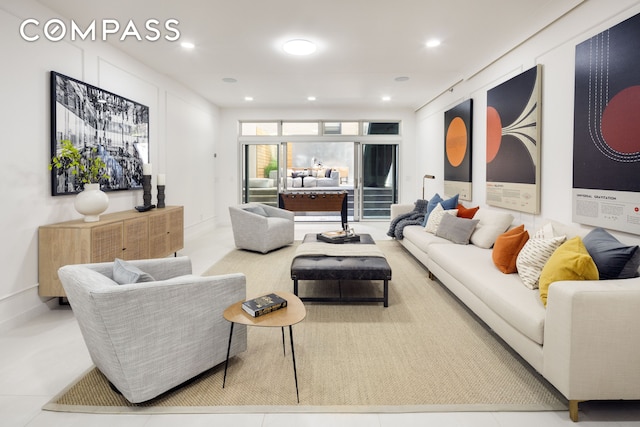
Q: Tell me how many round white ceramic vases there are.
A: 1